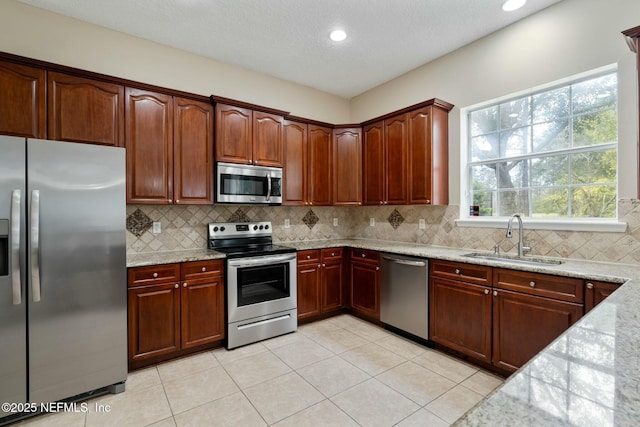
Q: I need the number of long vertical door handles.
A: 2